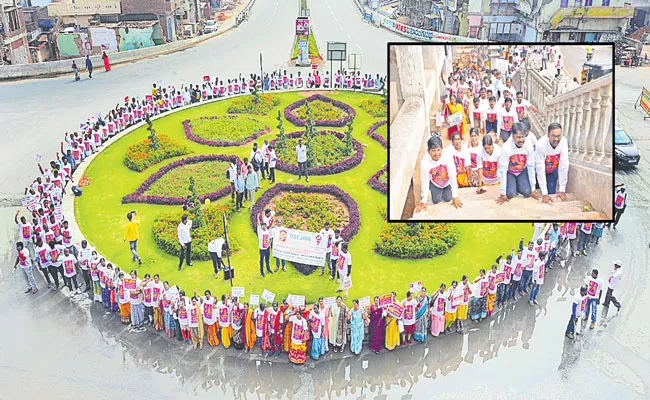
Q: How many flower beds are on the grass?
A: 12